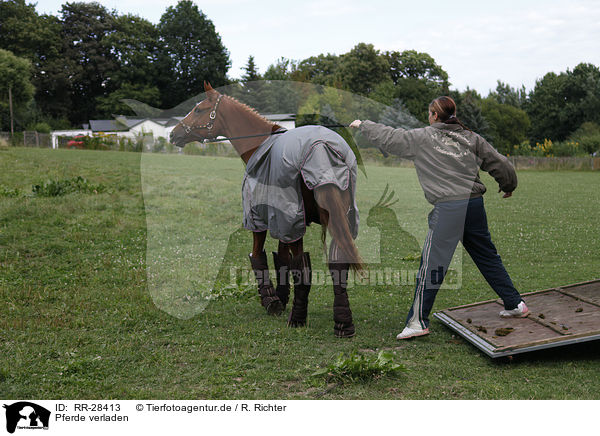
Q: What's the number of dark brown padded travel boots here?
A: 4